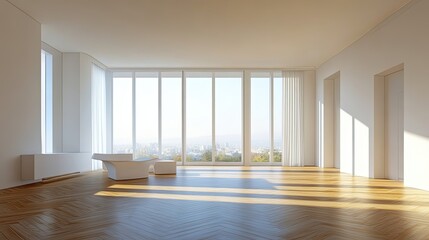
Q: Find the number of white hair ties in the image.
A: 0